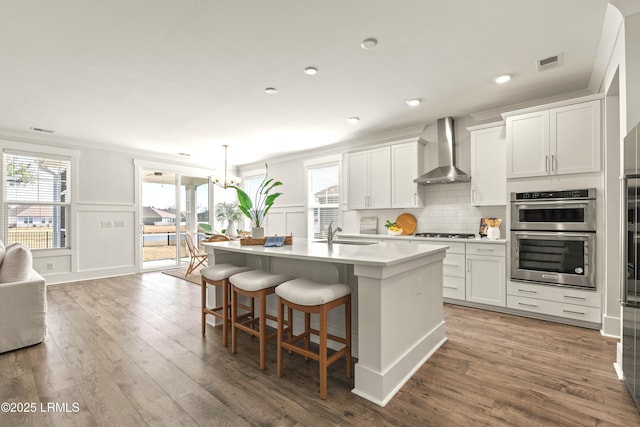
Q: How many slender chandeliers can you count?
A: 1